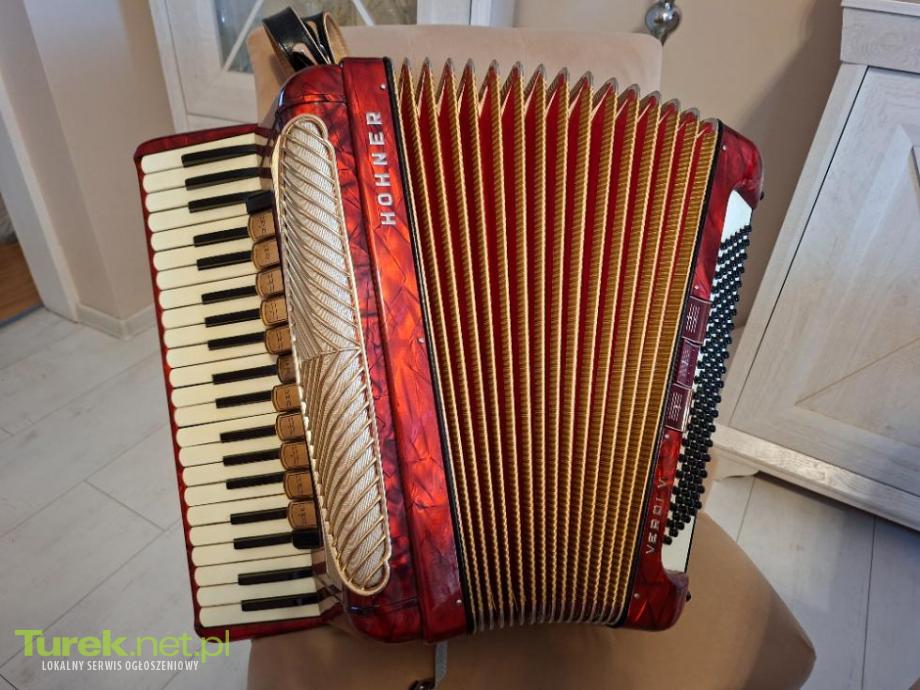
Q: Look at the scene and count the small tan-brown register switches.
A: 11